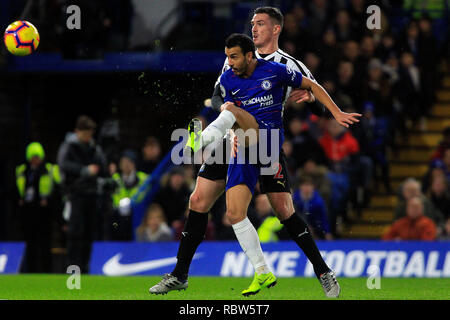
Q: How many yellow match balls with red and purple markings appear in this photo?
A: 1